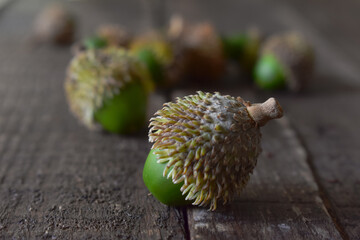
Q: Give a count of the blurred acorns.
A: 7